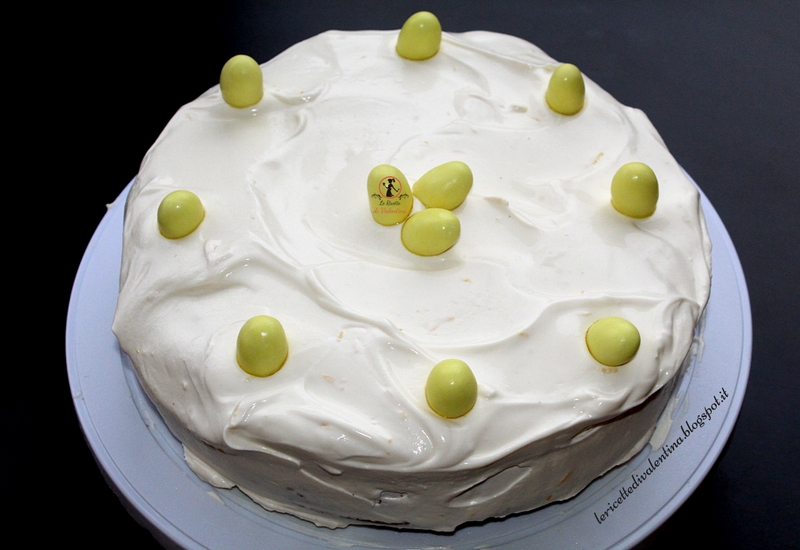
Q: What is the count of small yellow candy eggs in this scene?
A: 11